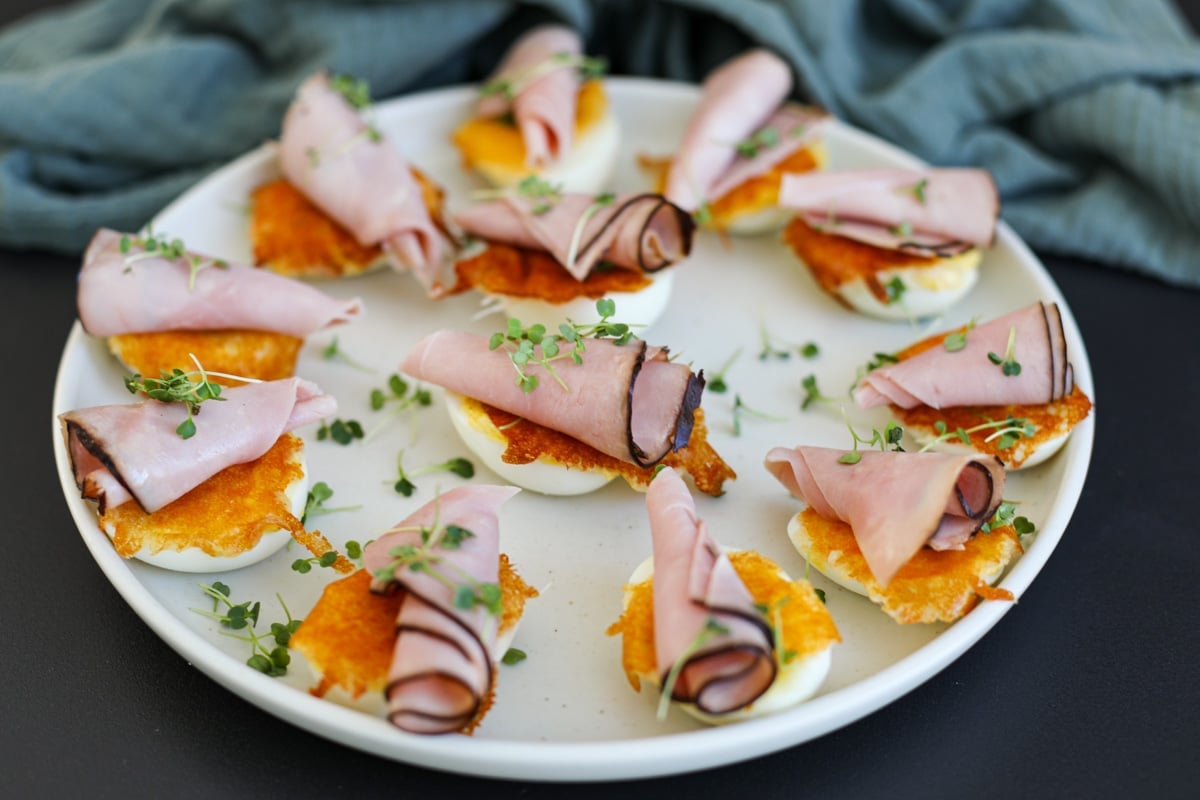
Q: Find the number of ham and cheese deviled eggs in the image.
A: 12